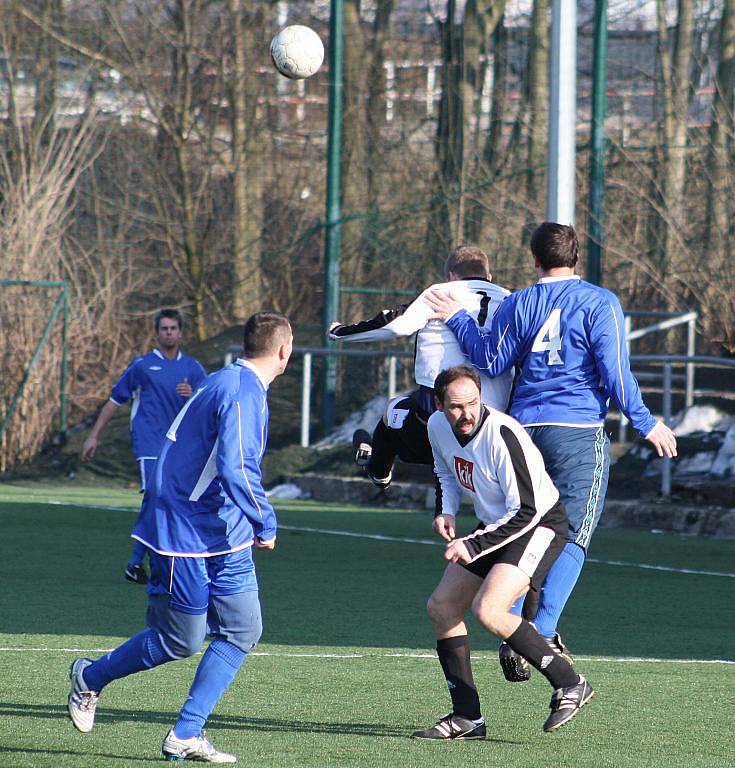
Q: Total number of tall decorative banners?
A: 0